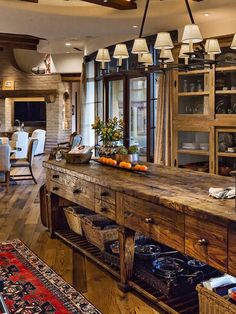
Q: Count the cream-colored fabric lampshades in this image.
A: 10